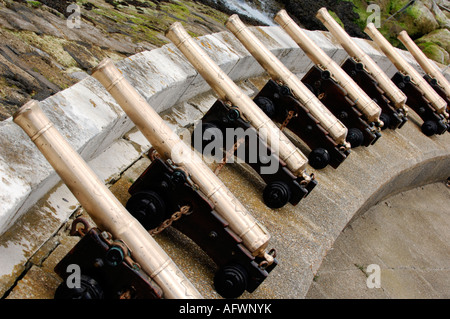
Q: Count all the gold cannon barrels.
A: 8